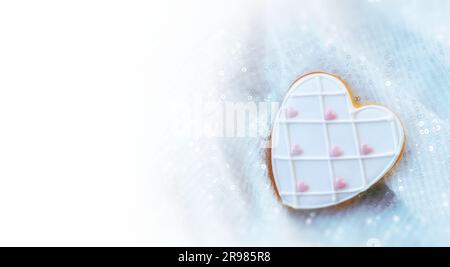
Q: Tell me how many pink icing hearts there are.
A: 7